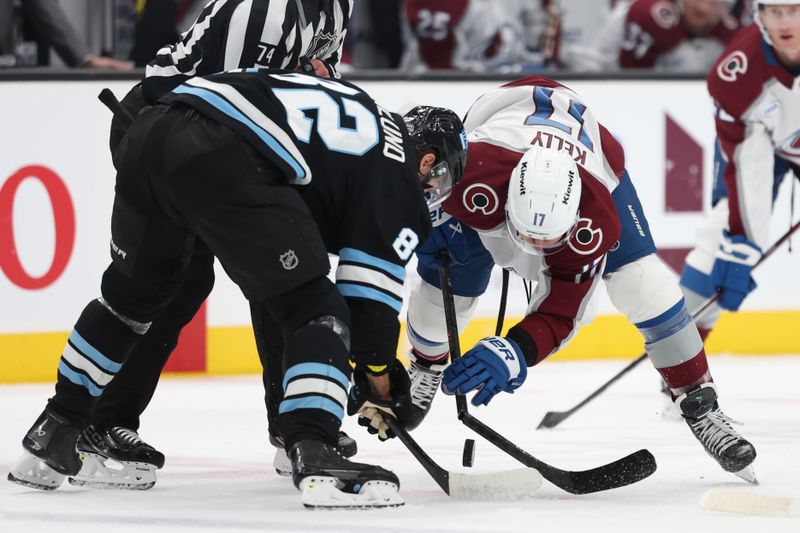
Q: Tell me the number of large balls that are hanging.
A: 0